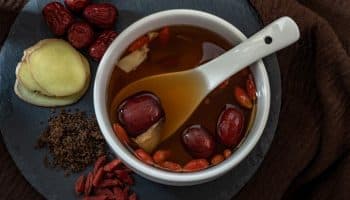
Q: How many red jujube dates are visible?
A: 8